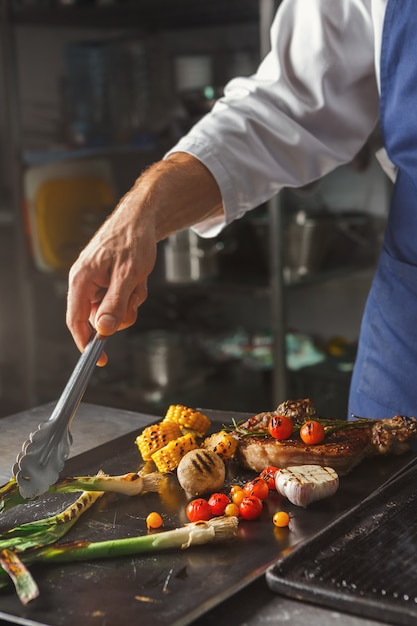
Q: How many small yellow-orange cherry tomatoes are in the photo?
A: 5